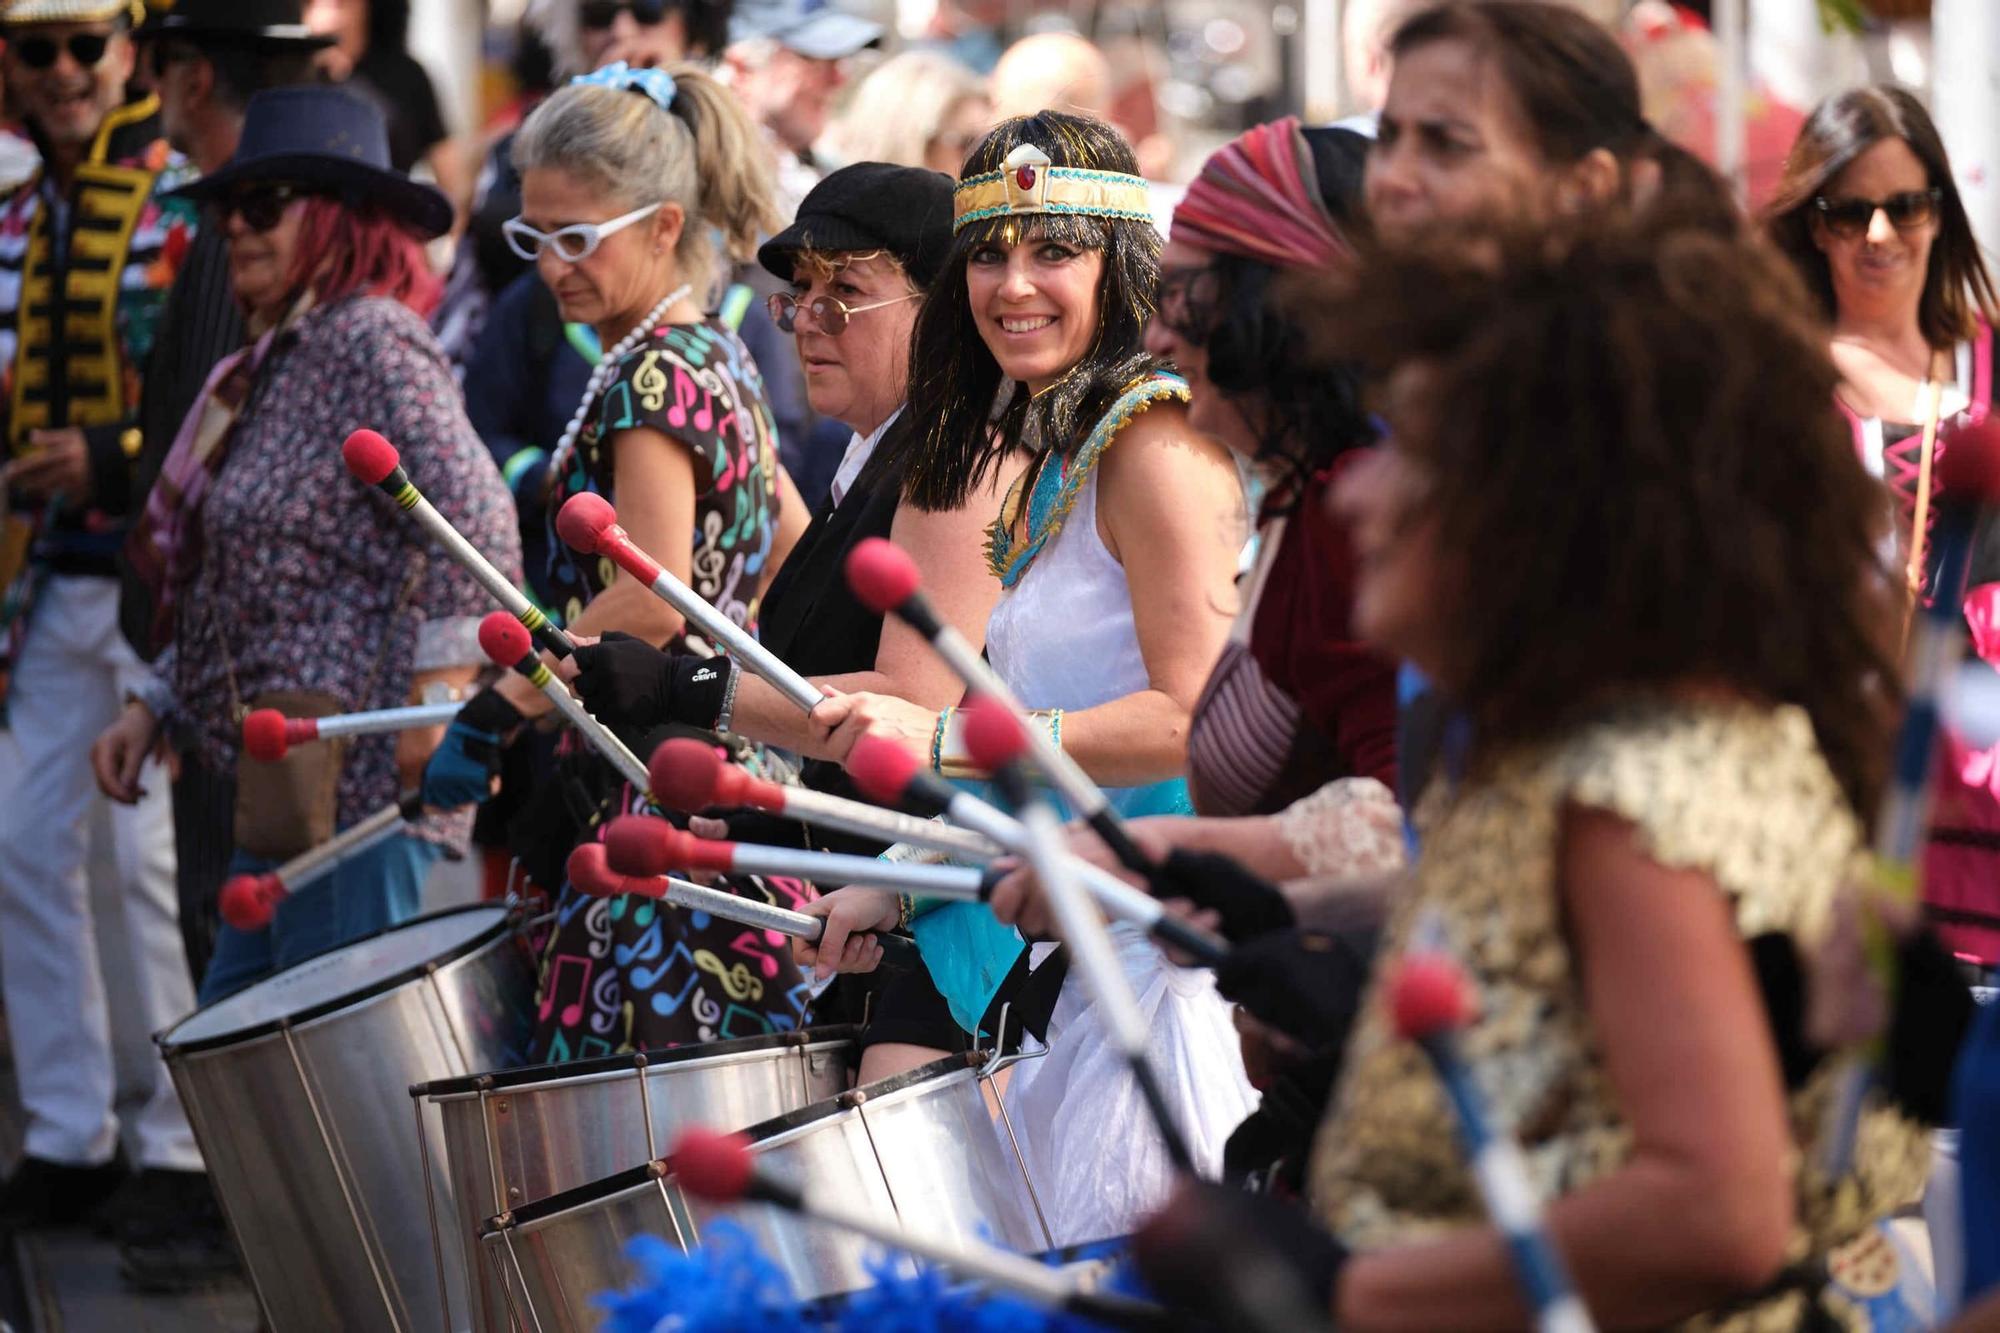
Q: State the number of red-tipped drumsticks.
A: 14